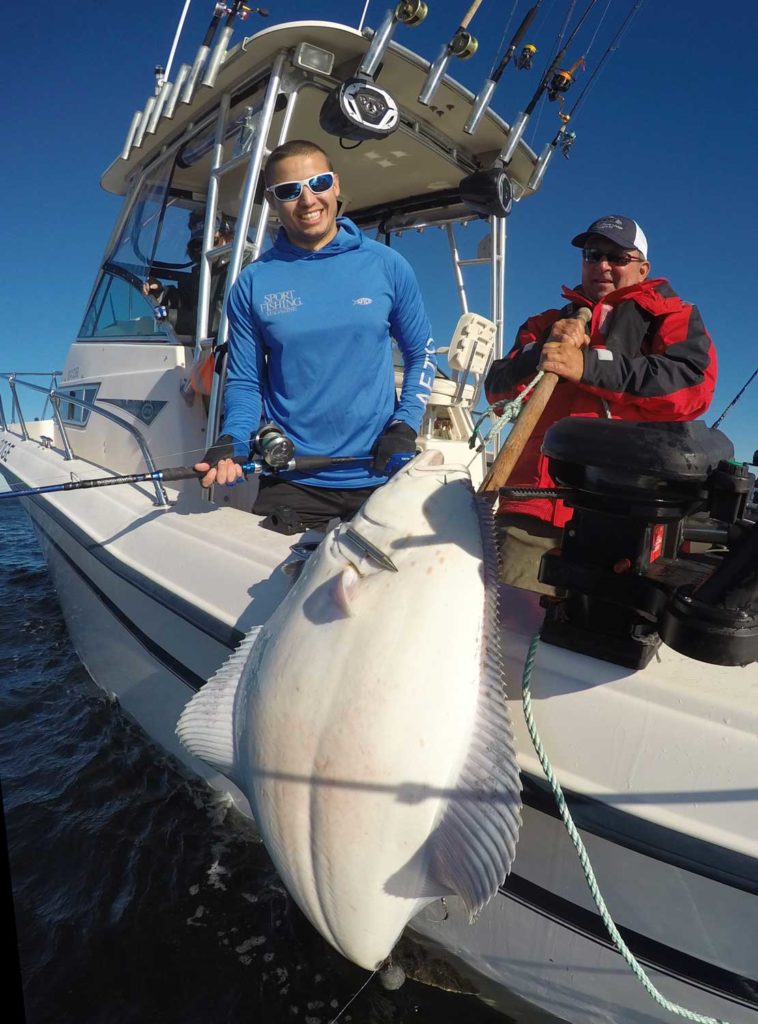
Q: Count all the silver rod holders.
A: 11